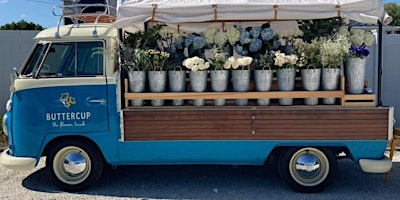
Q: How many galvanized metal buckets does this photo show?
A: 11